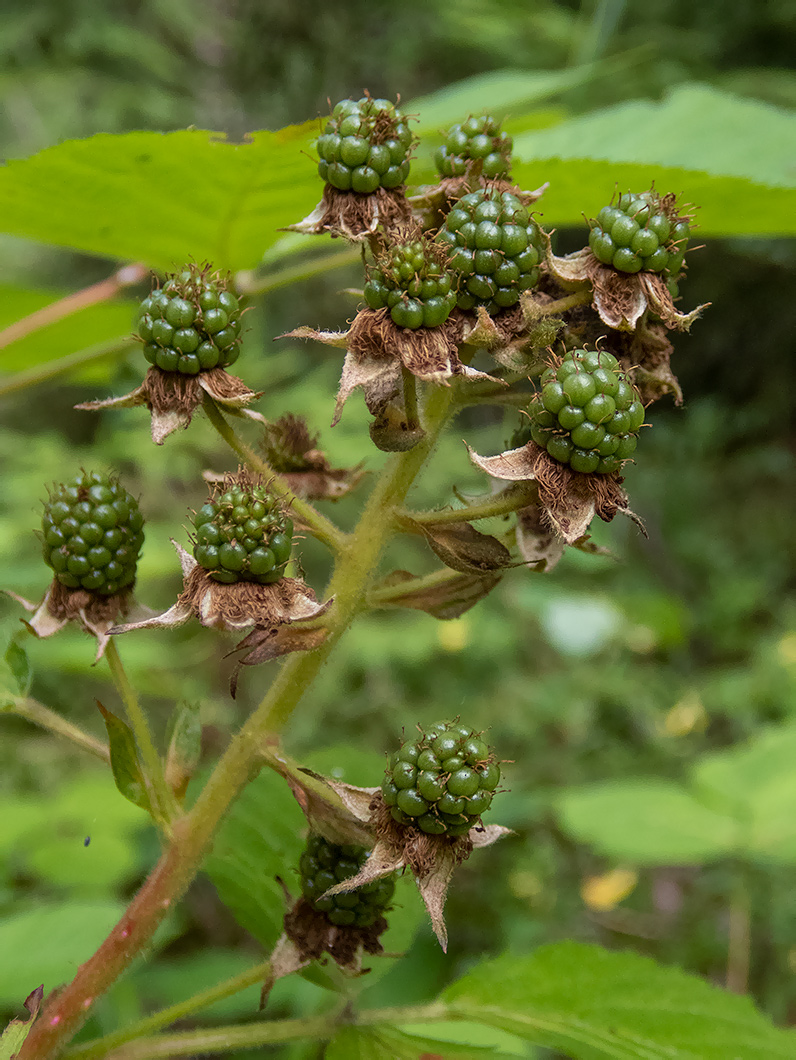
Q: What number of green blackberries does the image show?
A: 11